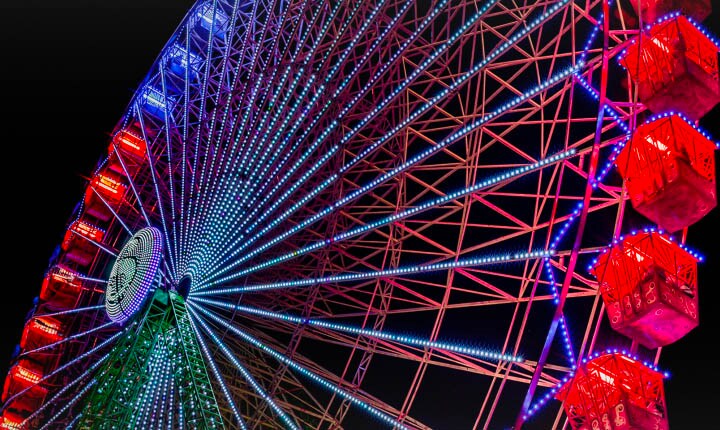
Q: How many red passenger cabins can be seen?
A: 12